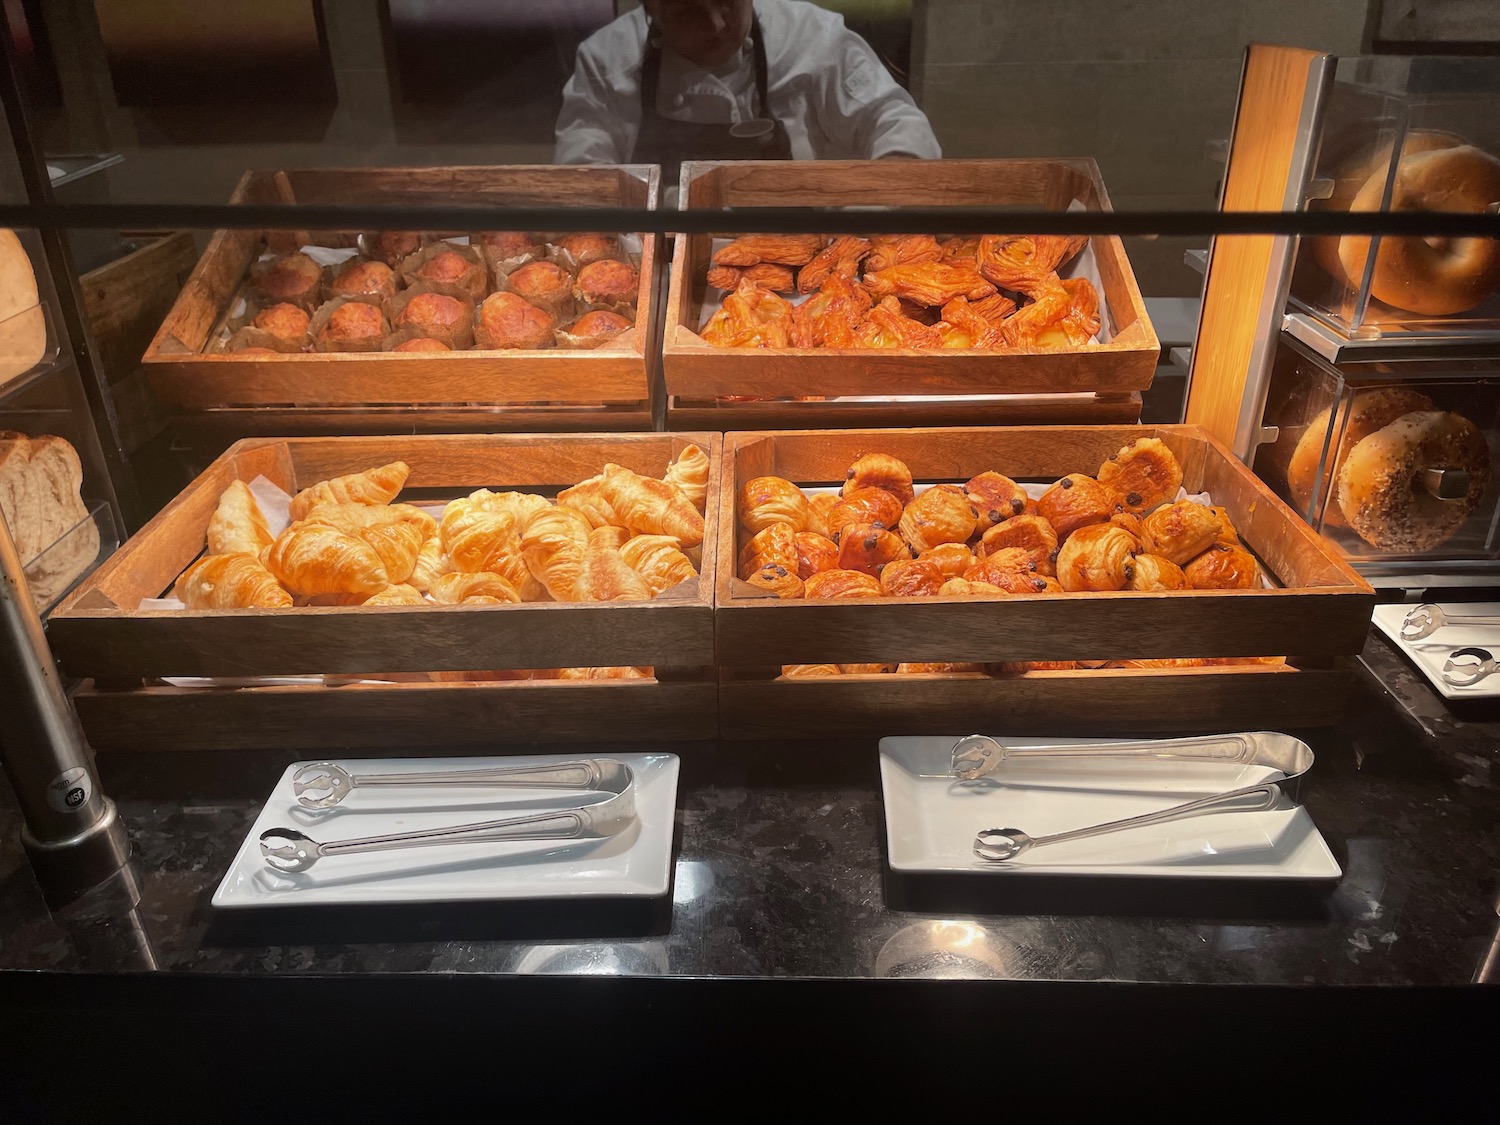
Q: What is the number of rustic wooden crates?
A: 4